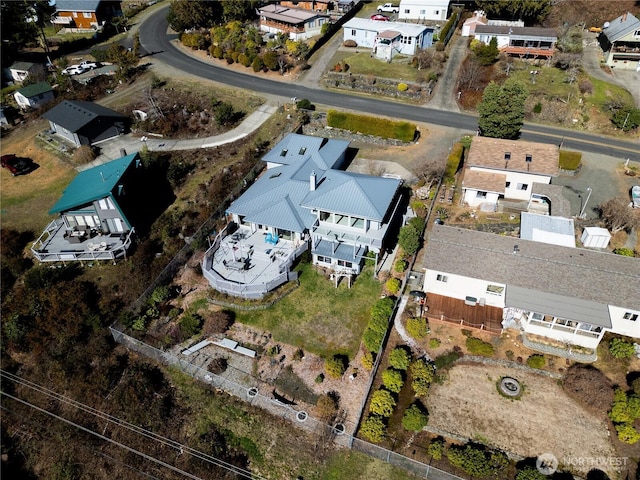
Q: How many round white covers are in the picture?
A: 3